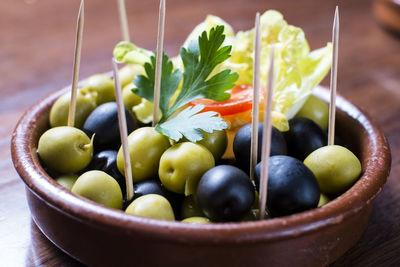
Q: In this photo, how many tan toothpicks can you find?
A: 7